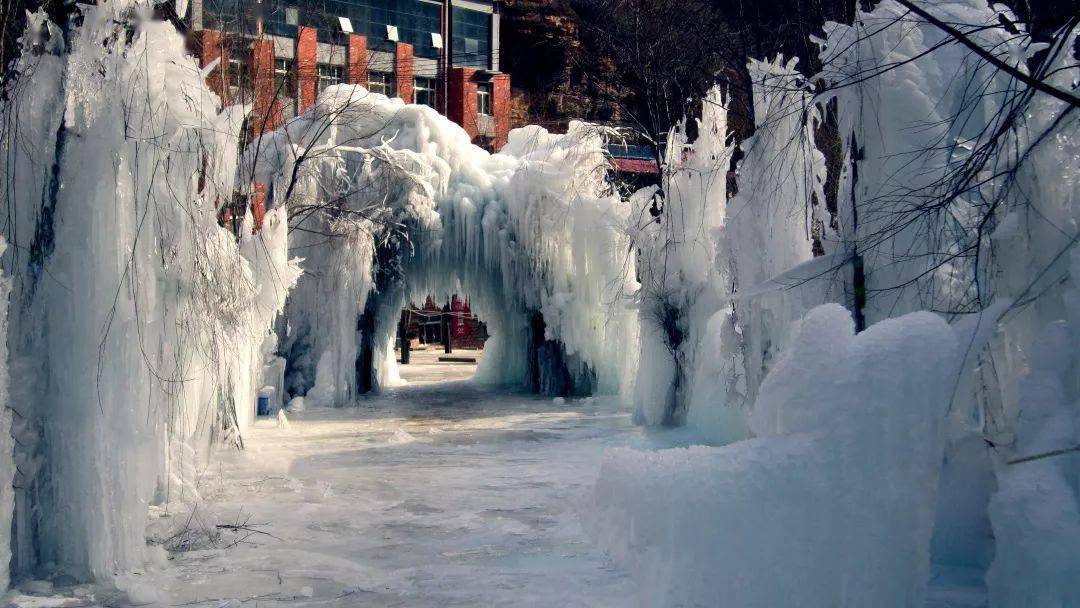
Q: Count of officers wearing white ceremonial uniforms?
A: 0